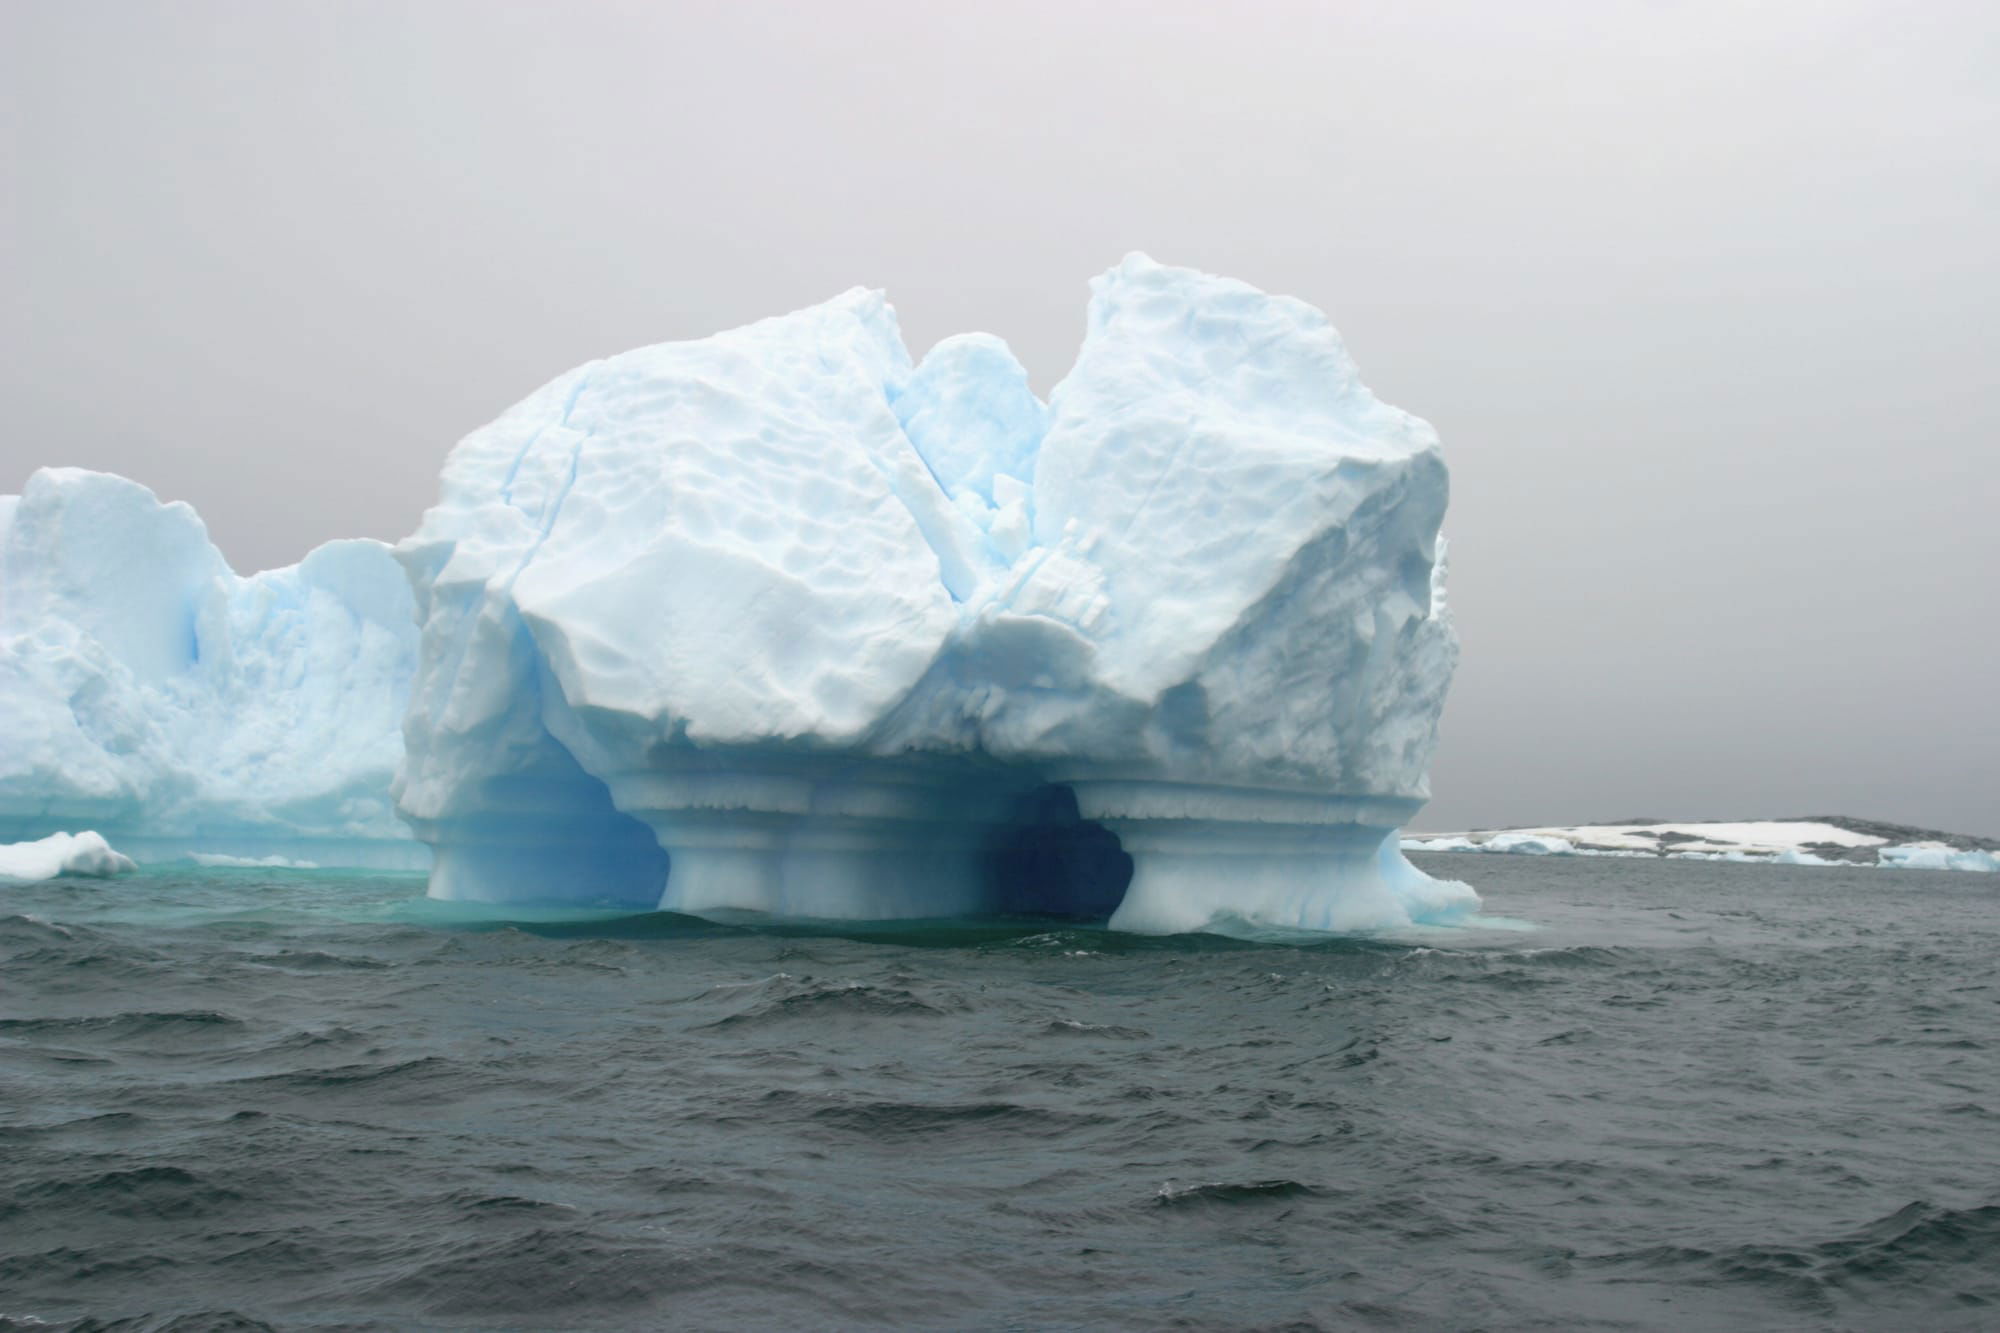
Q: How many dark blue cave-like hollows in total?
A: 2